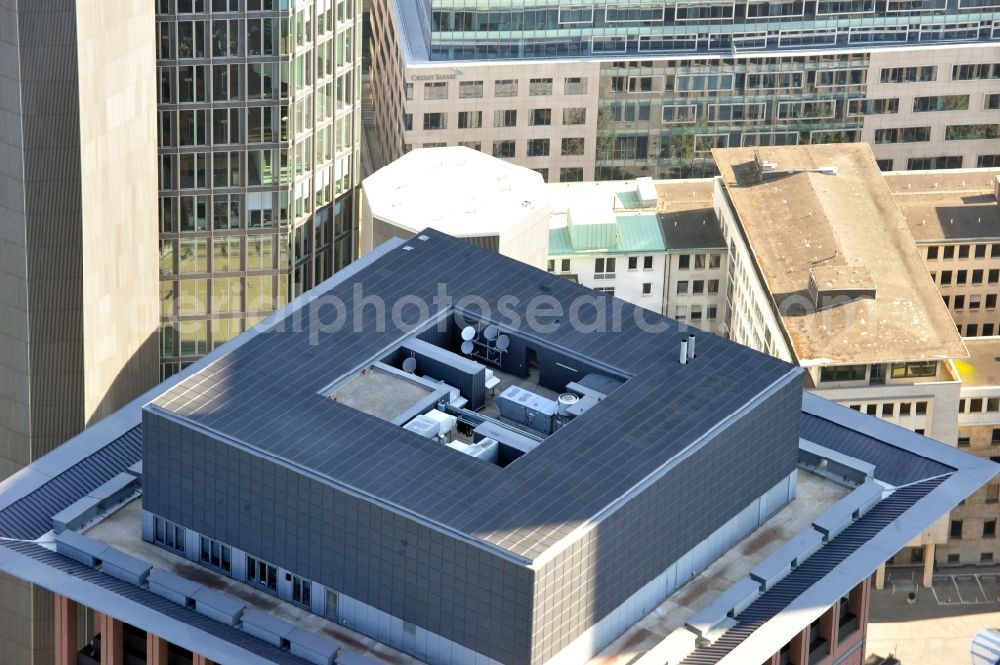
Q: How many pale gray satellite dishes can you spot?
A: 5